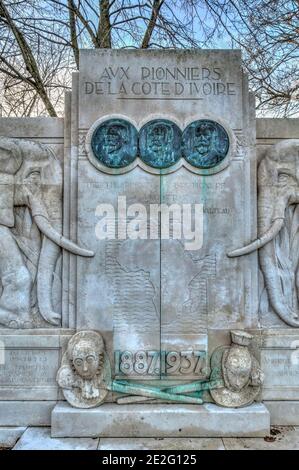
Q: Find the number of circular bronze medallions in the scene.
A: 3